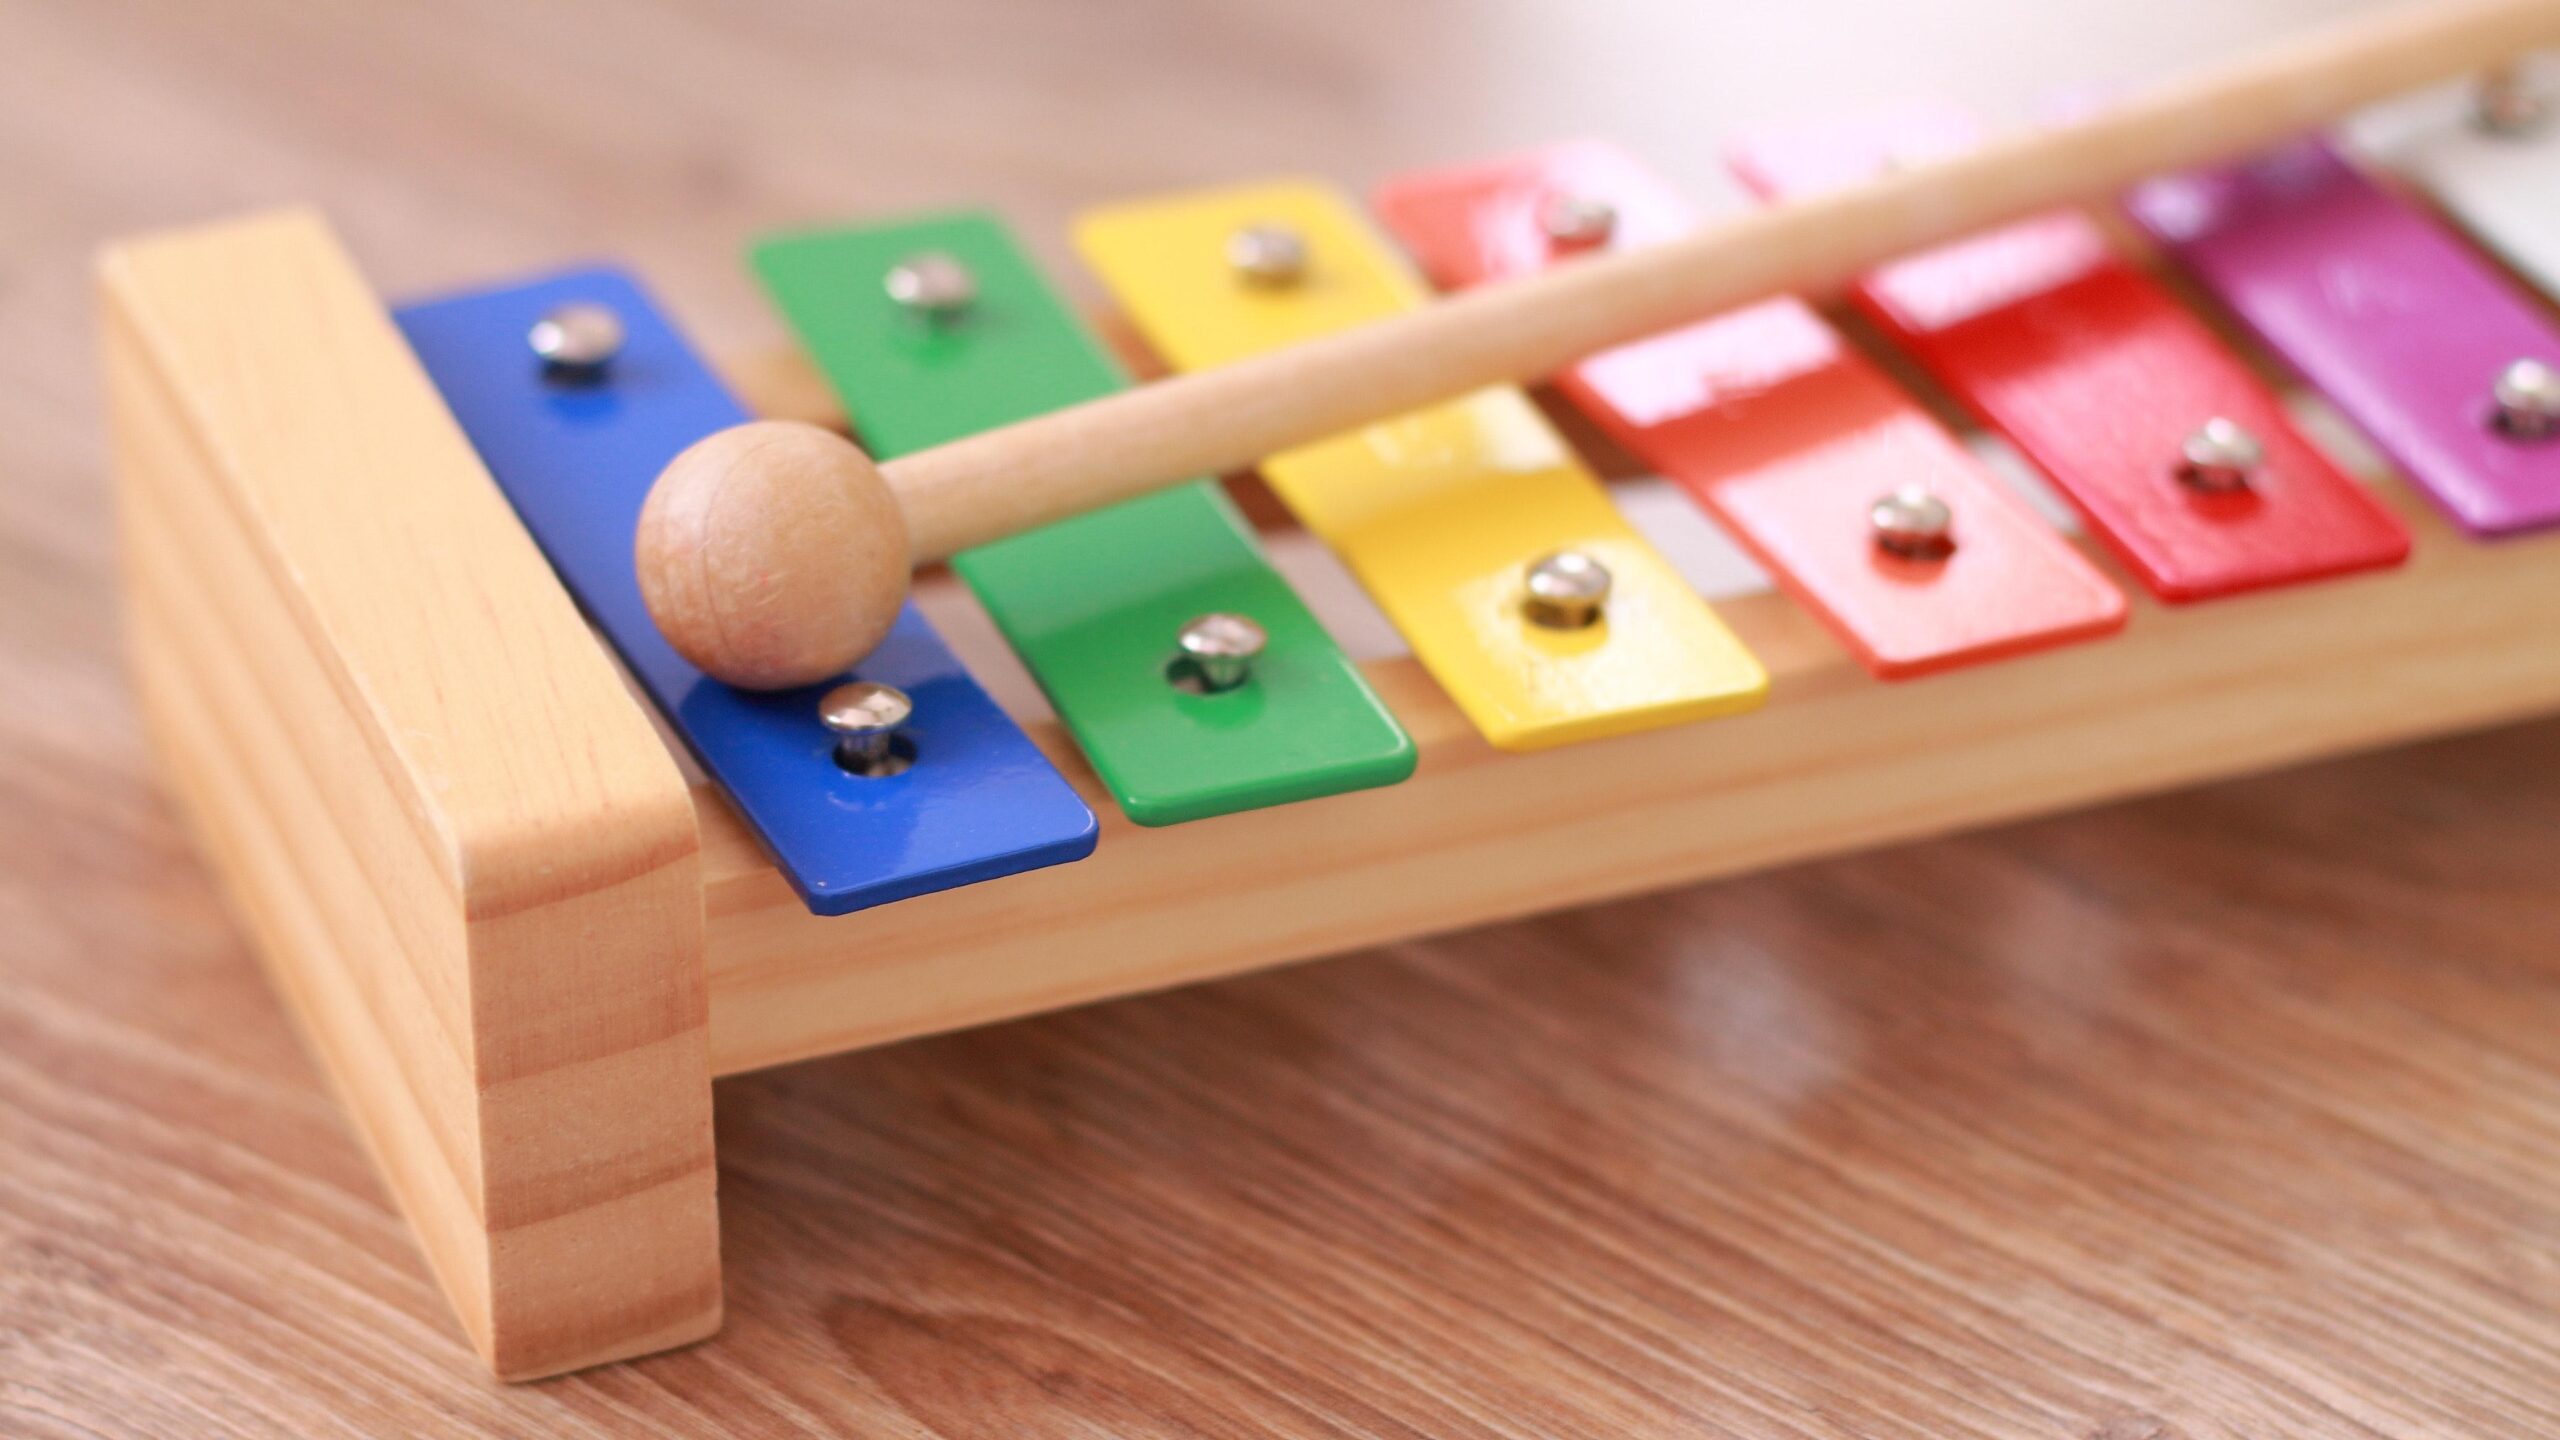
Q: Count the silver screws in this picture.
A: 11